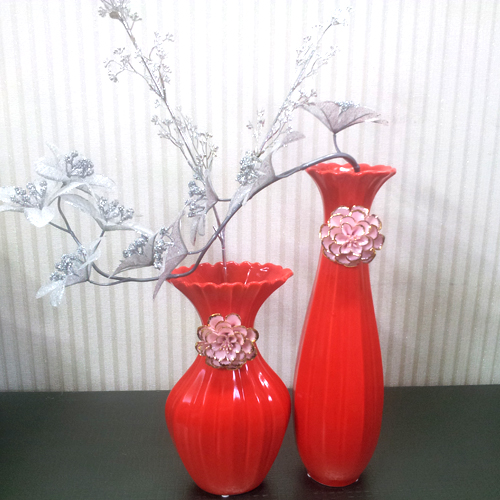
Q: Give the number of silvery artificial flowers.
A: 9